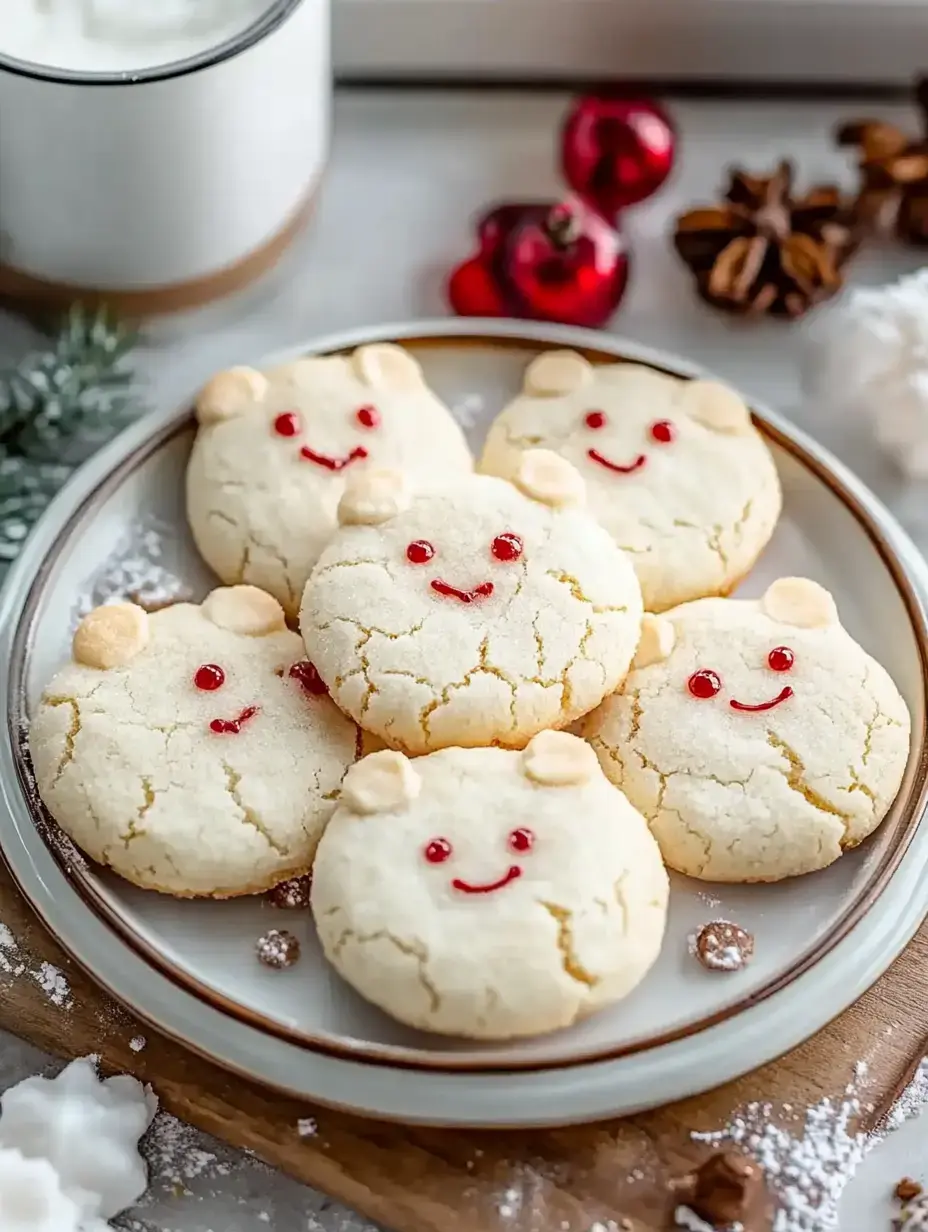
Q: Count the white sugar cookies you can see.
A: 6